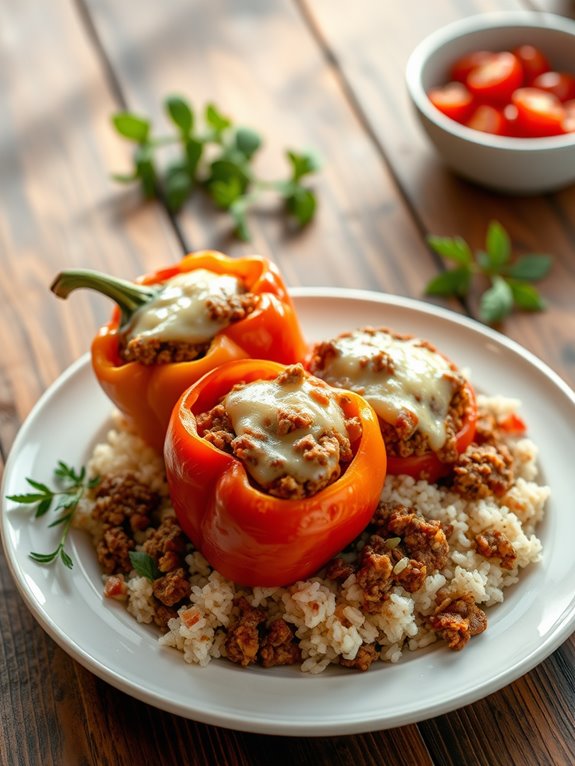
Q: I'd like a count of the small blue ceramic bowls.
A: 0